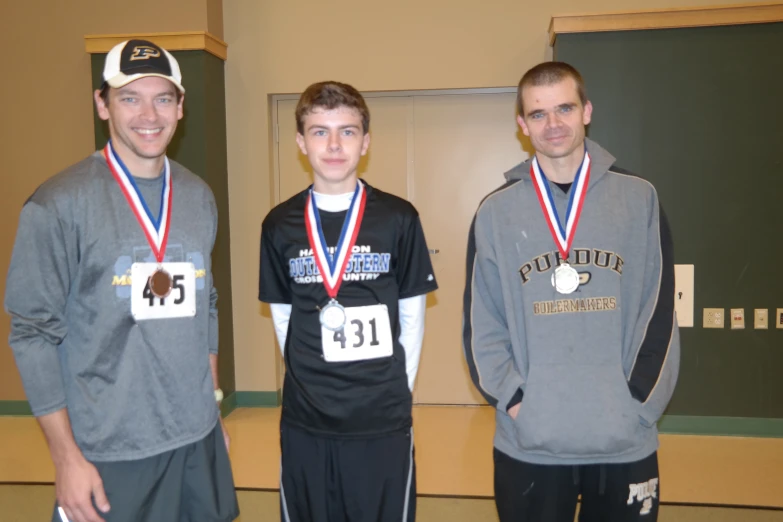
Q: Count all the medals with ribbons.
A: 3